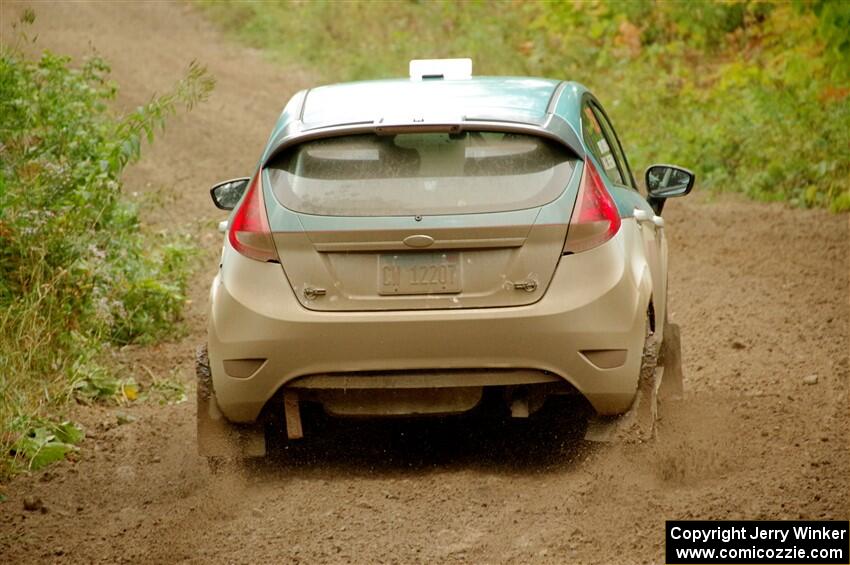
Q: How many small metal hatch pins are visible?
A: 2